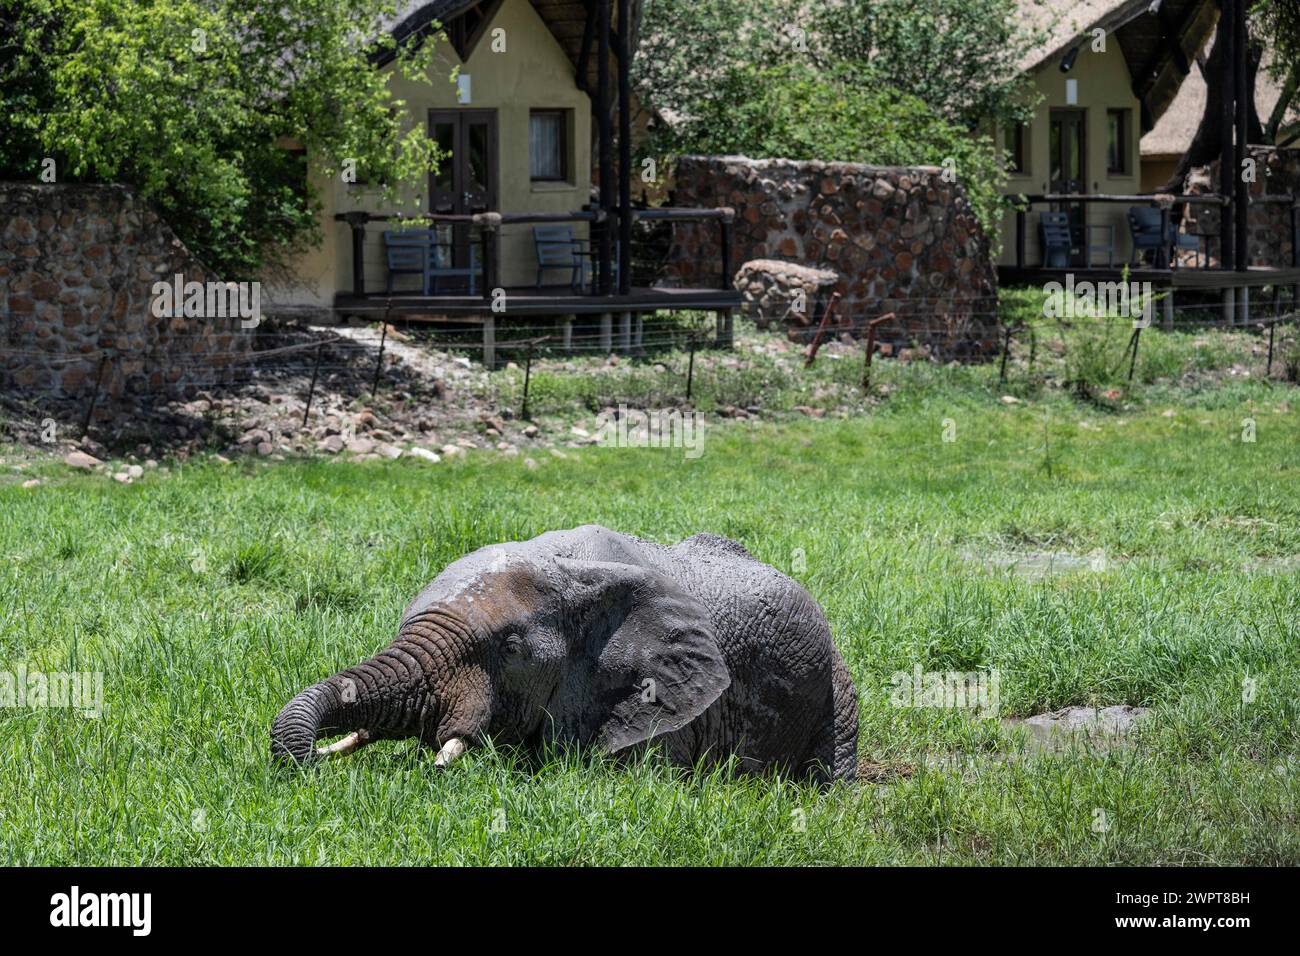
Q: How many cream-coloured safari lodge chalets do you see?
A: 2